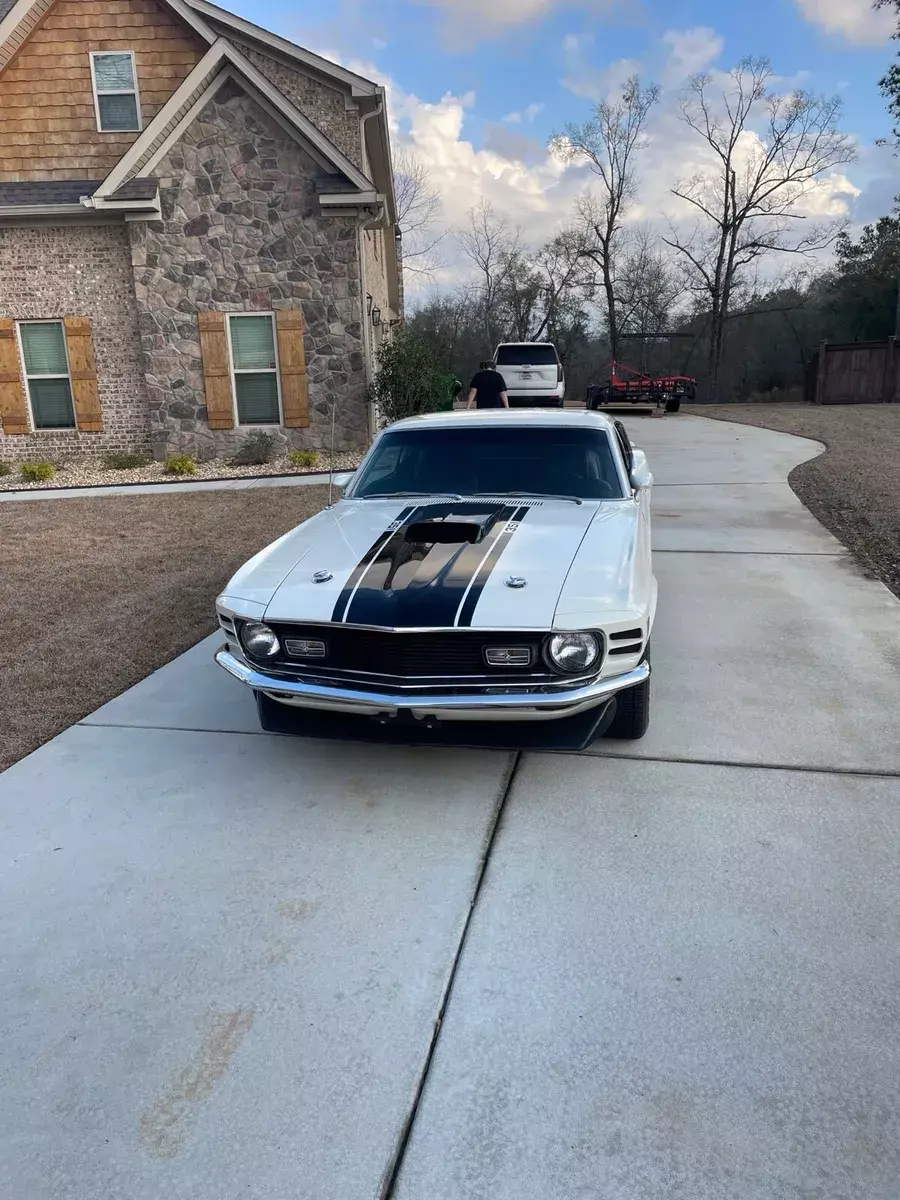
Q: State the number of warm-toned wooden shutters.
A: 4